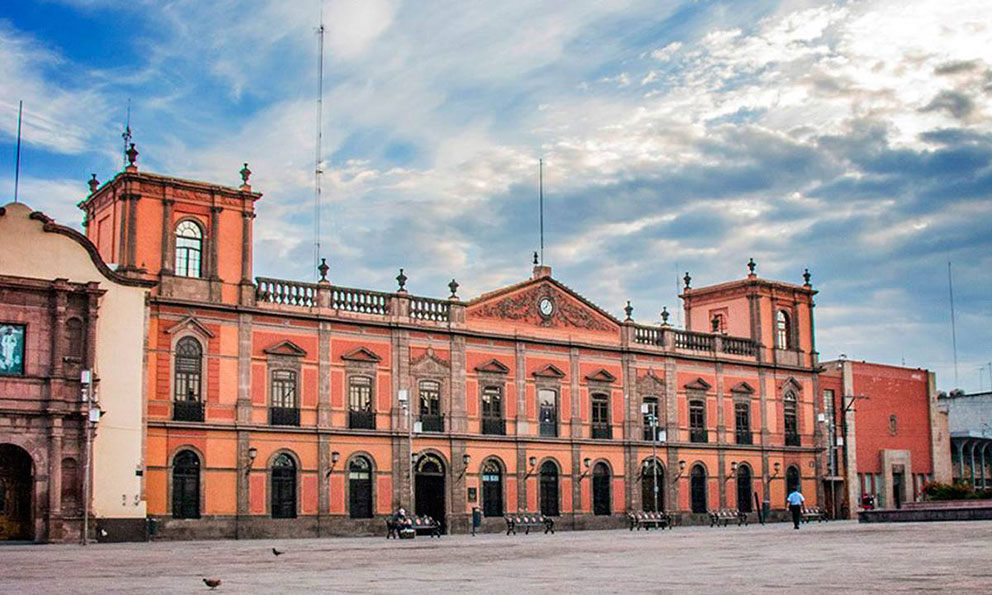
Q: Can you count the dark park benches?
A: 5